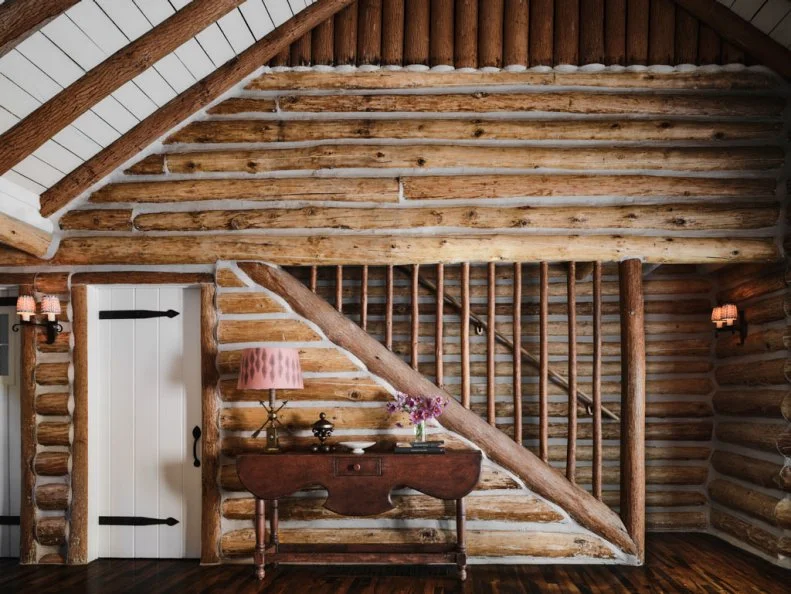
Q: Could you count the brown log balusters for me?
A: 12